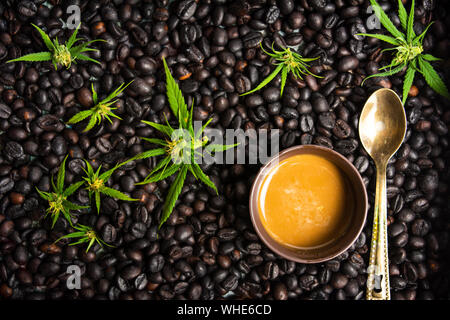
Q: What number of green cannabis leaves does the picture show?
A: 8